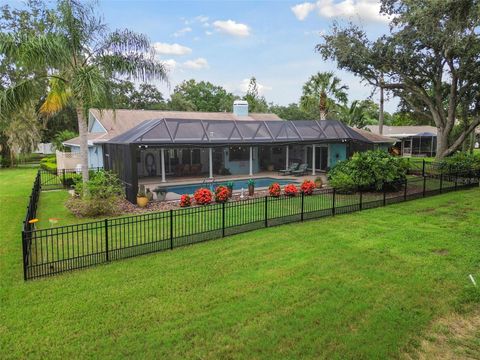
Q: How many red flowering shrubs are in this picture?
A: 6